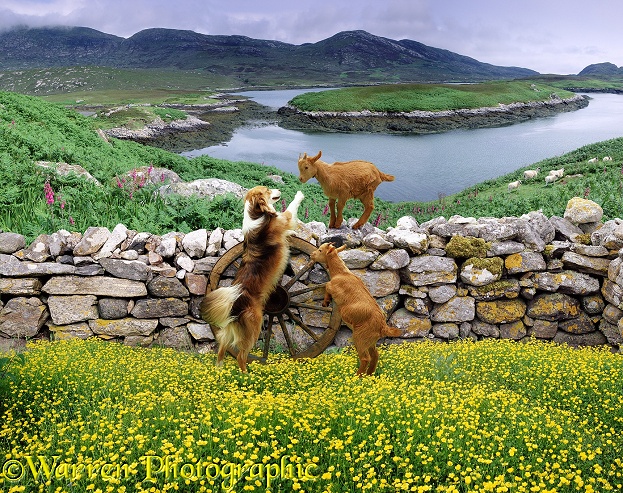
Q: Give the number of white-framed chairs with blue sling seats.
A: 0